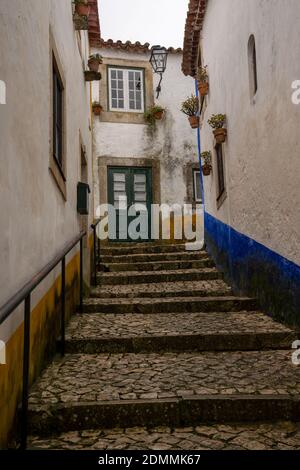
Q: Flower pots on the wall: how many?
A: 8